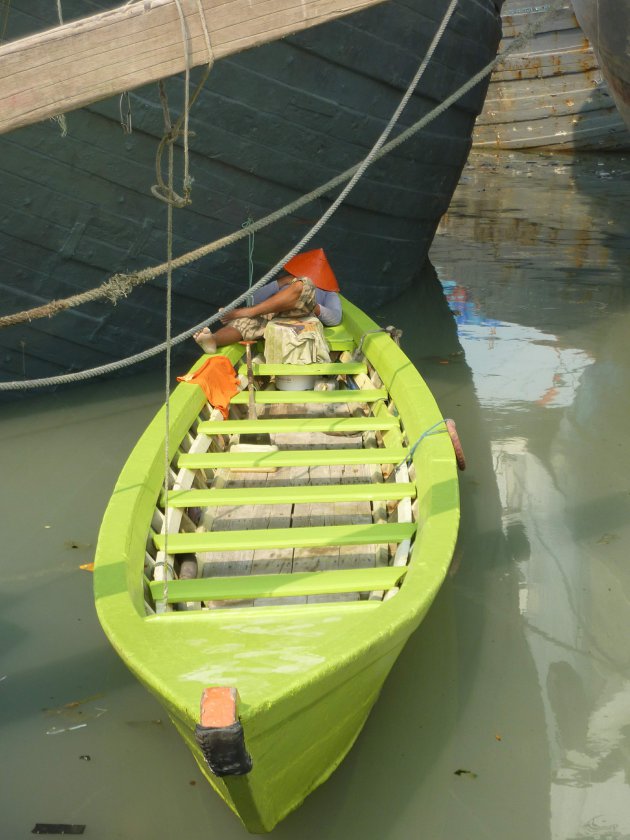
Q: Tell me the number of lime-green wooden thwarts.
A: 7